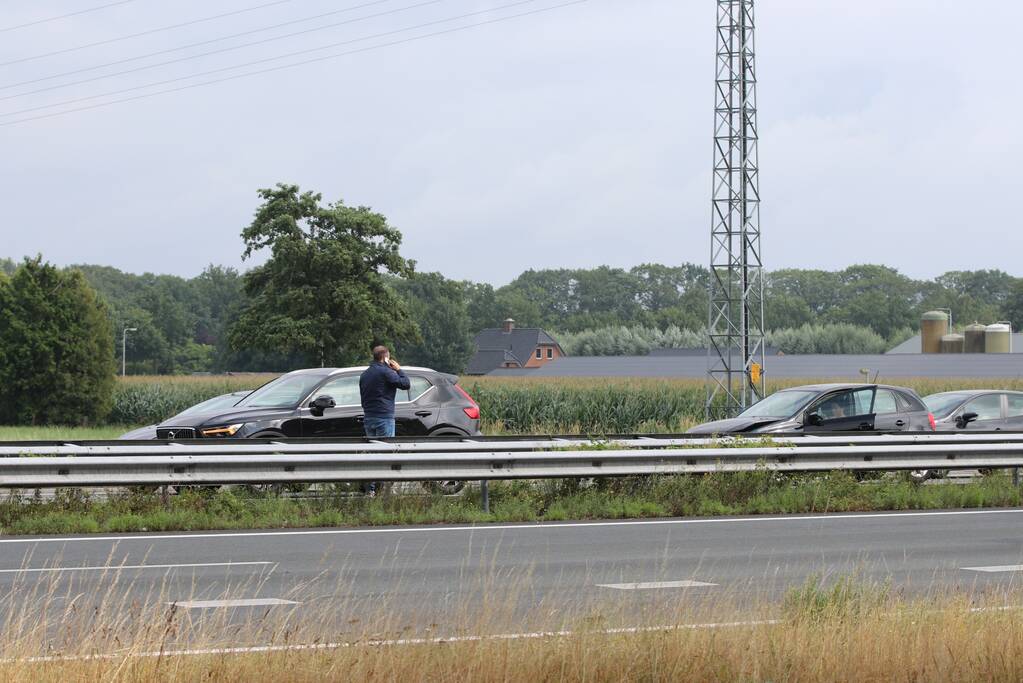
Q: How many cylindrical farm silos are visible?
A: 4